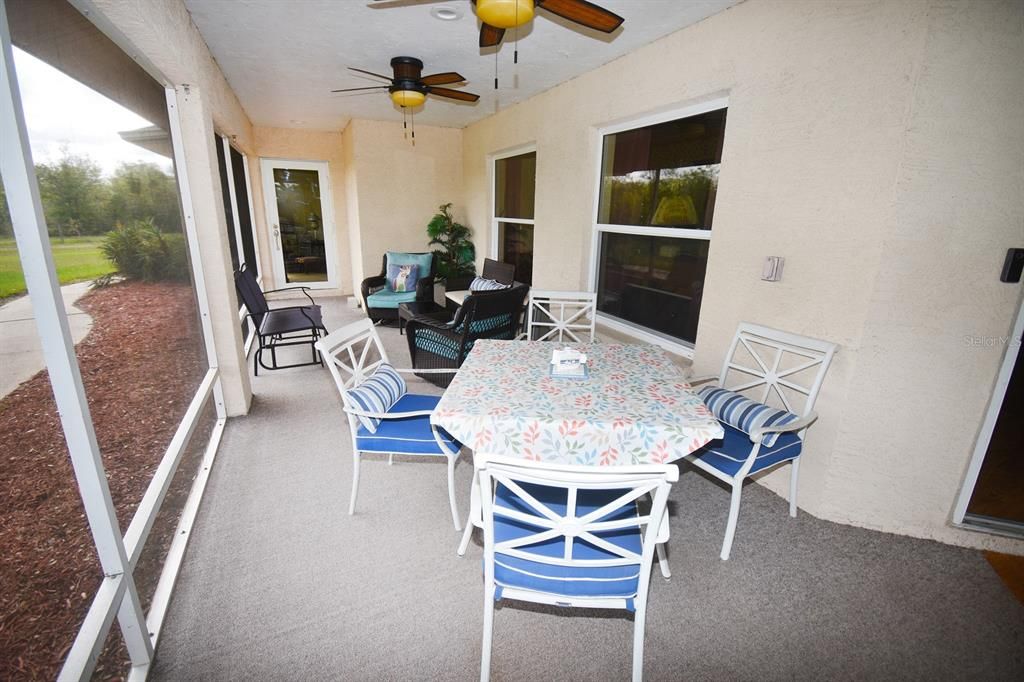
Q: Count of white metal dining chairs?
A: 4